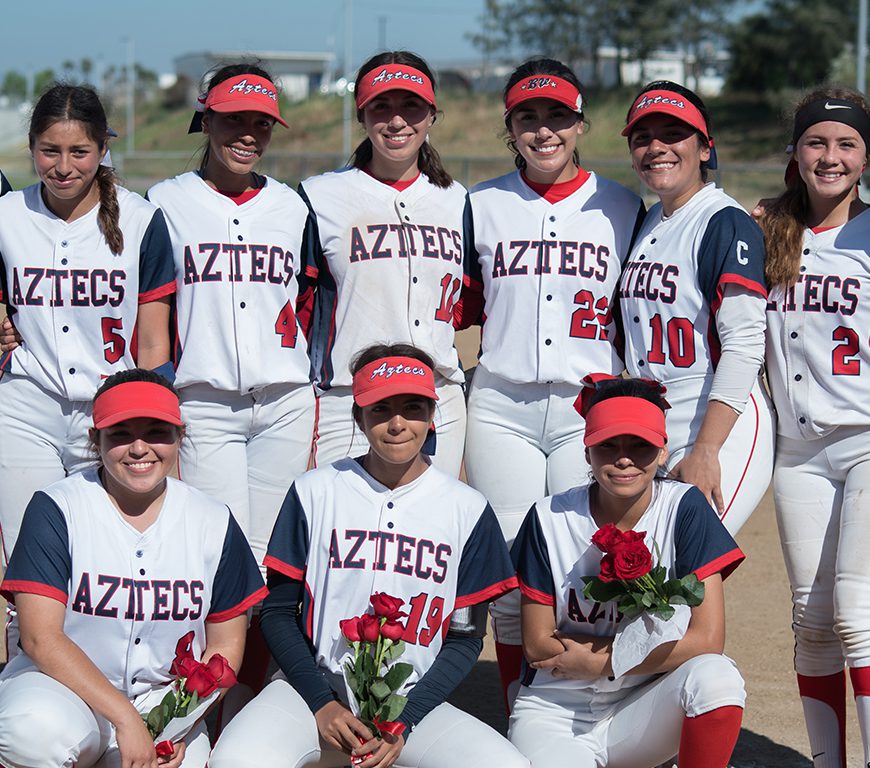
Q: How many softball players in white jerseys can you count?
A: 9